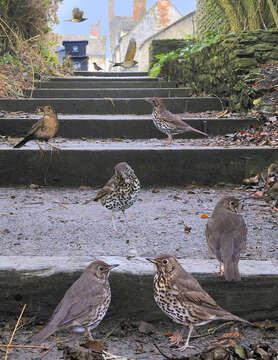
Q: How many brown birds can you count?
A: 9